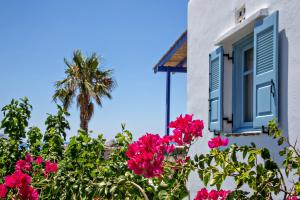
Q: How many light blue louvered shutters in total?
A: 2